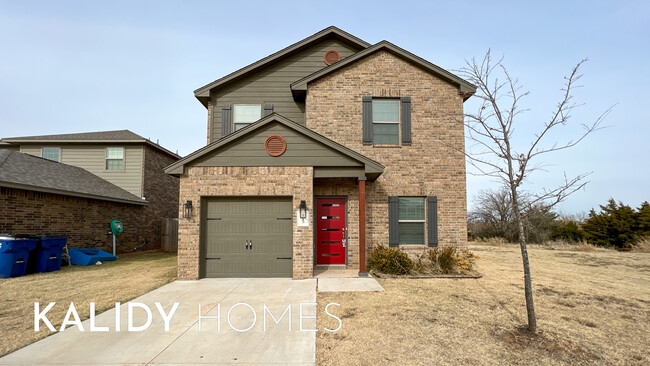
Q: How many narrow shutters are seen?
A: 6